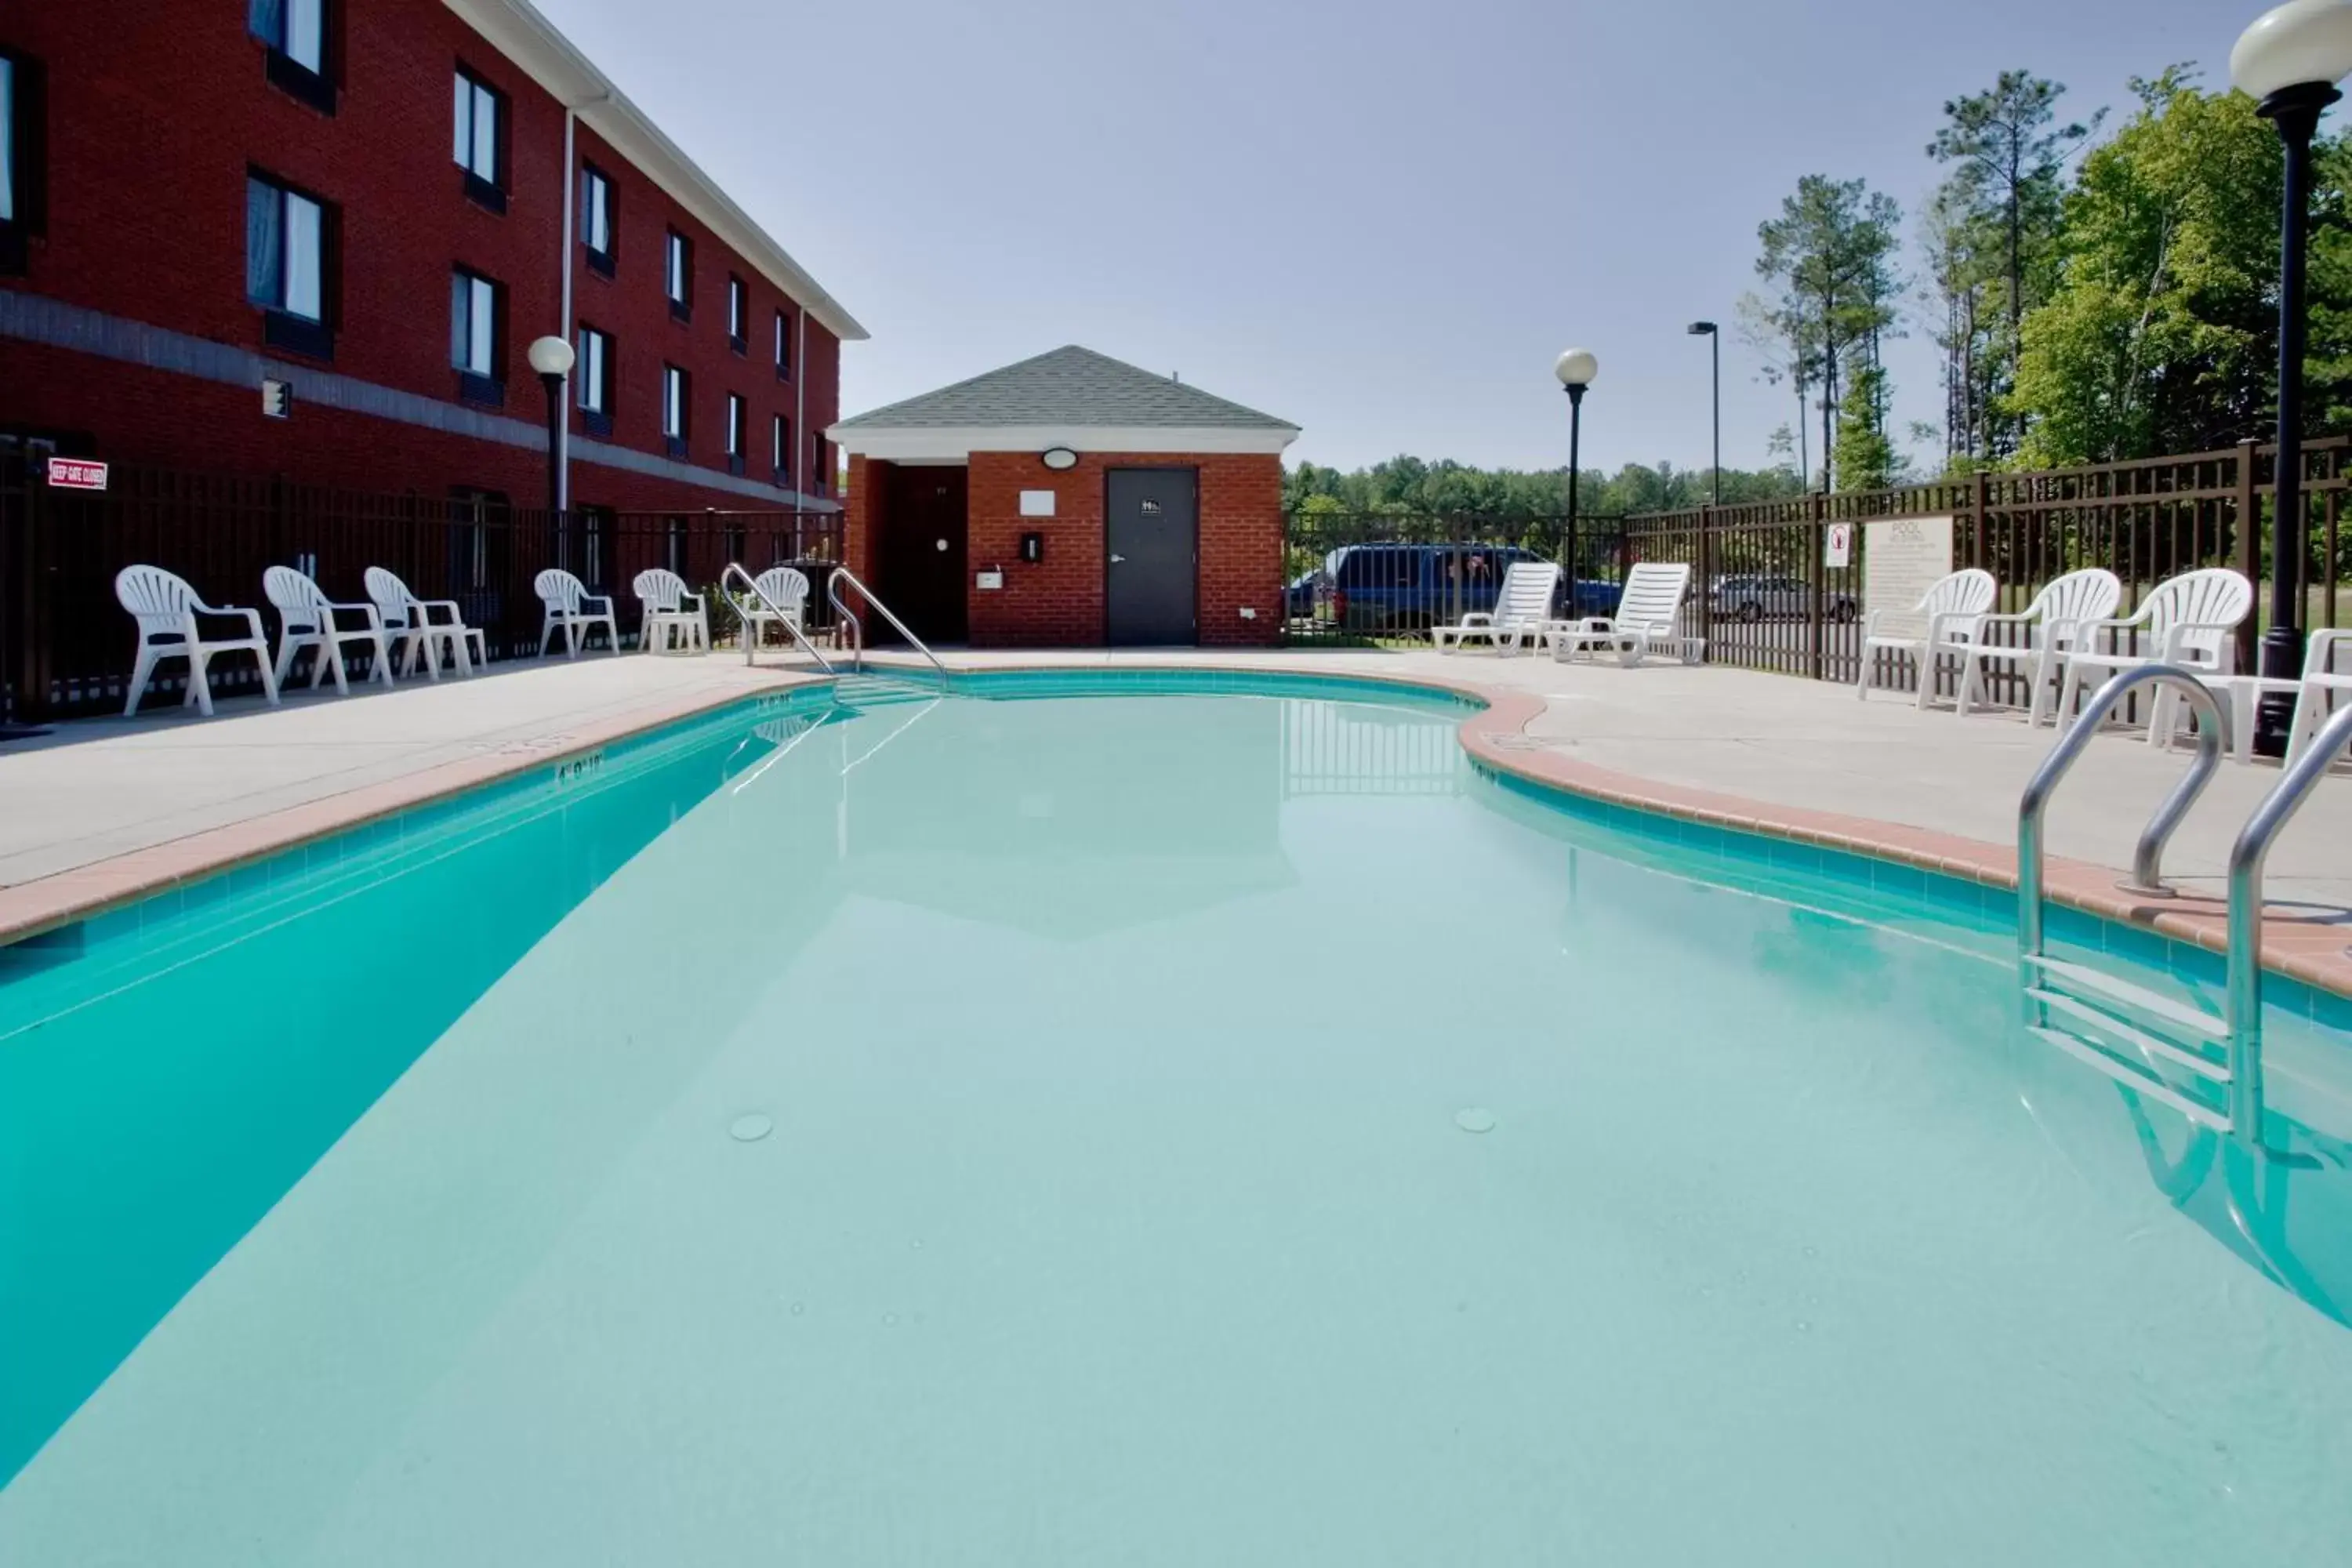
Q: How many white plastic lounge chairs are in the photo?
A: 2